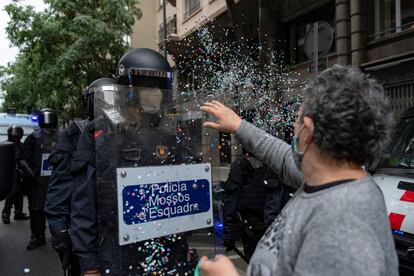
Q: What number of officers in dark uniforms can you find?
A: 5